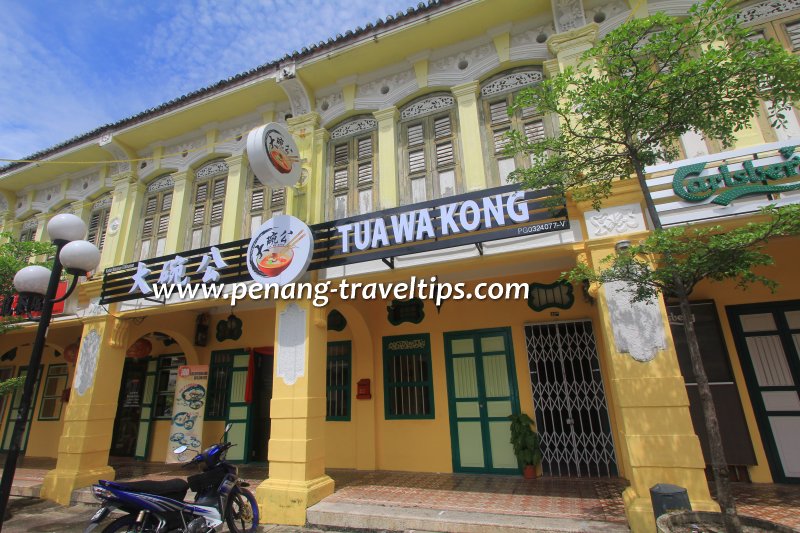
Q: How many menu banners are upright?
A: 1